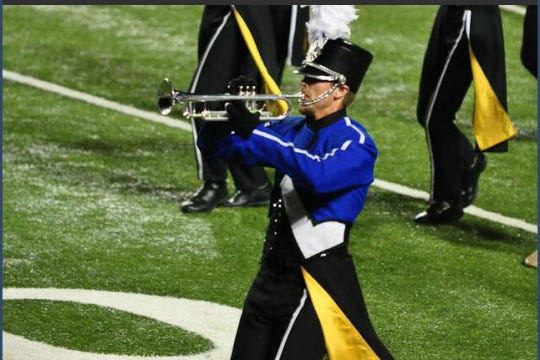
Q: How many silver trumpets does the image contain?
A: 1